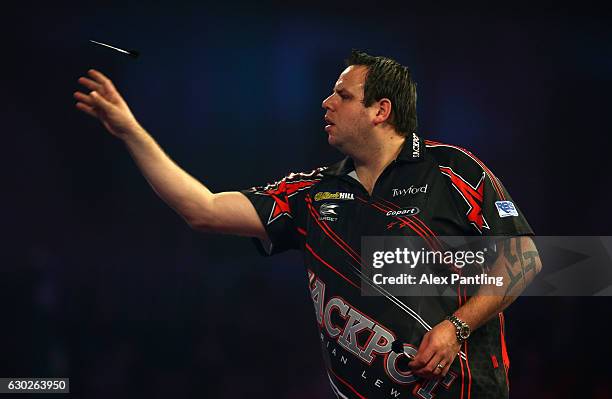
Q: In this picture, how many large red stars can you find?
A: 2